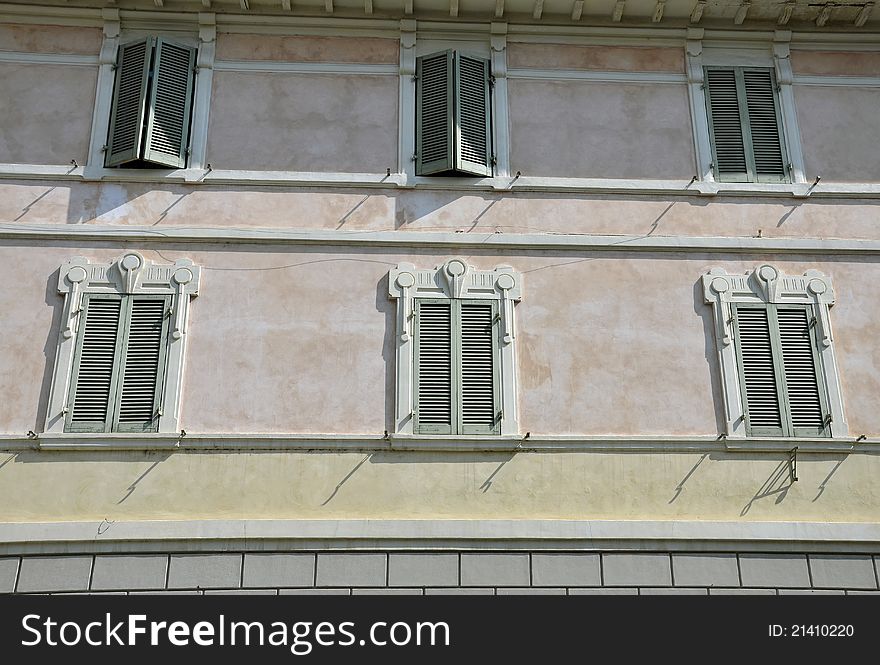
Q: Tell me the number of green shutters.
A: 12